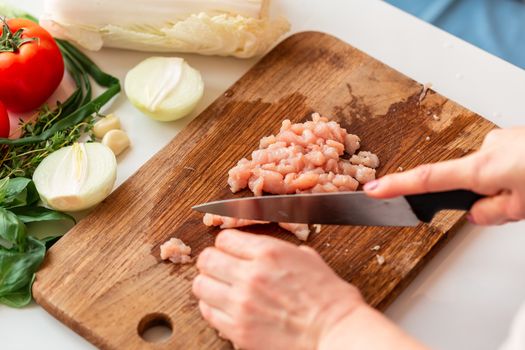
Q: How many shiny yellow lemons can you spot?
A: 0